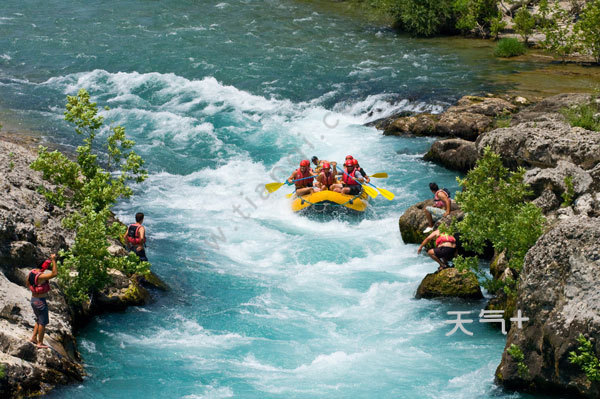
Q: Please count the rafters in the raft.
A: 7